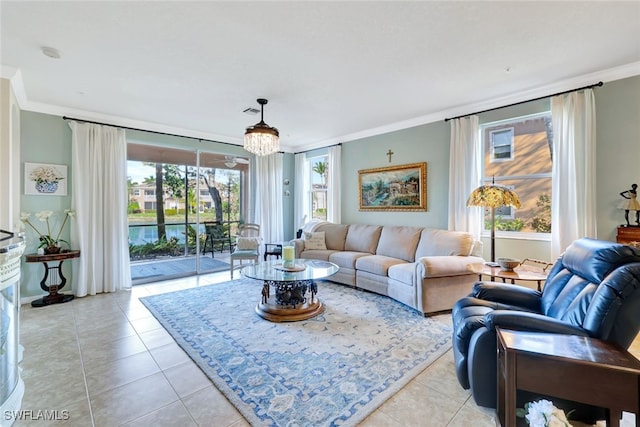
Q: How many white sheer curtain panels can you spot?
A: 6